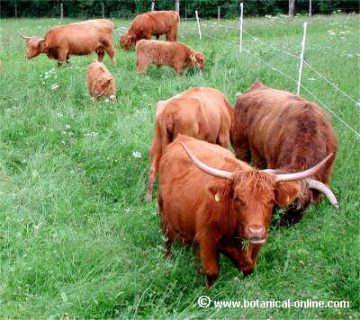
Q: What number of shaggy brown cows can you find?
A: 7